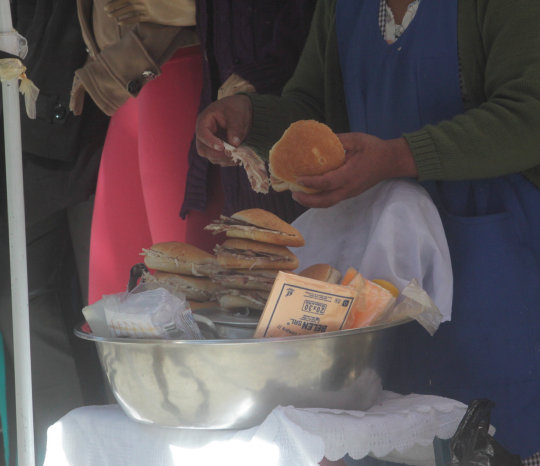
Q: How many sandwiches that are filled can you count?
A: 6